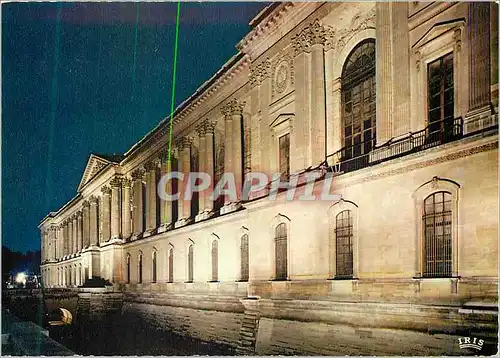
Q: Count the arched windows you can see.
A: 11